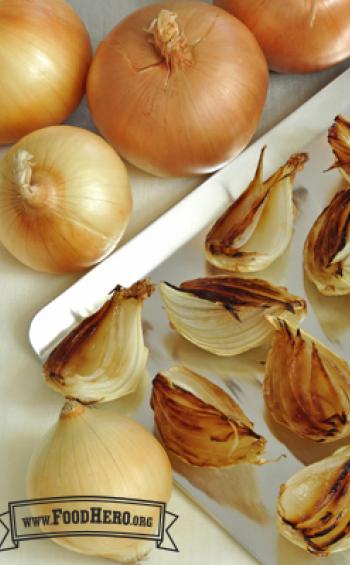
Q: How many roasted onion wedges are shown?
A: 8